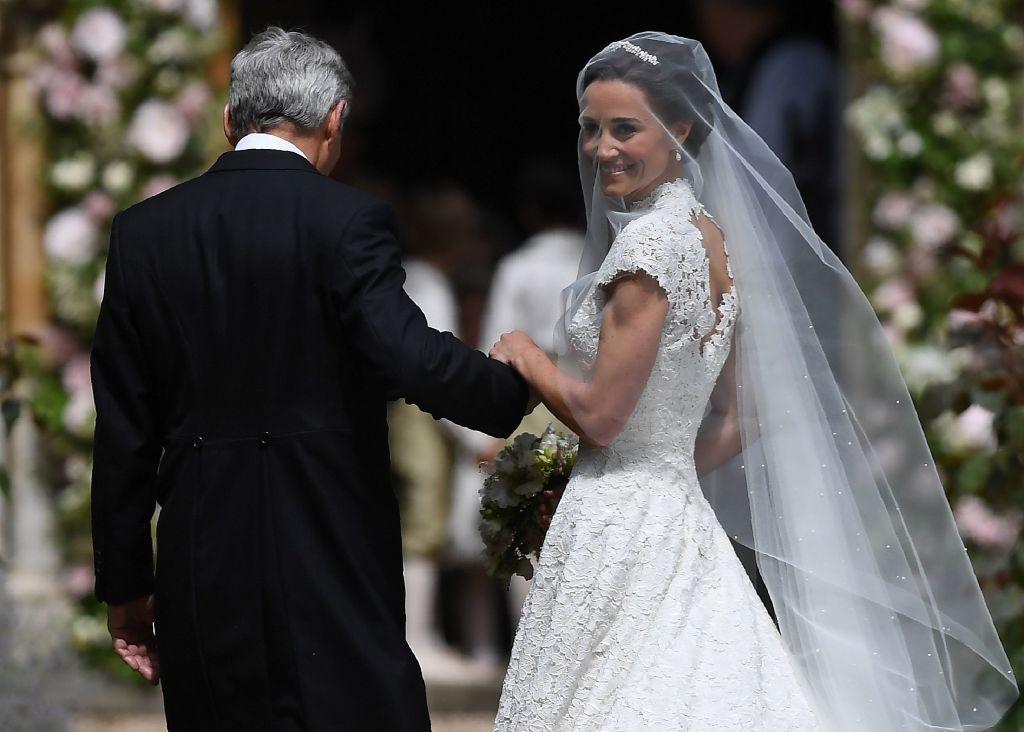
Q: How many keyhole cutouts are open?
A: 1